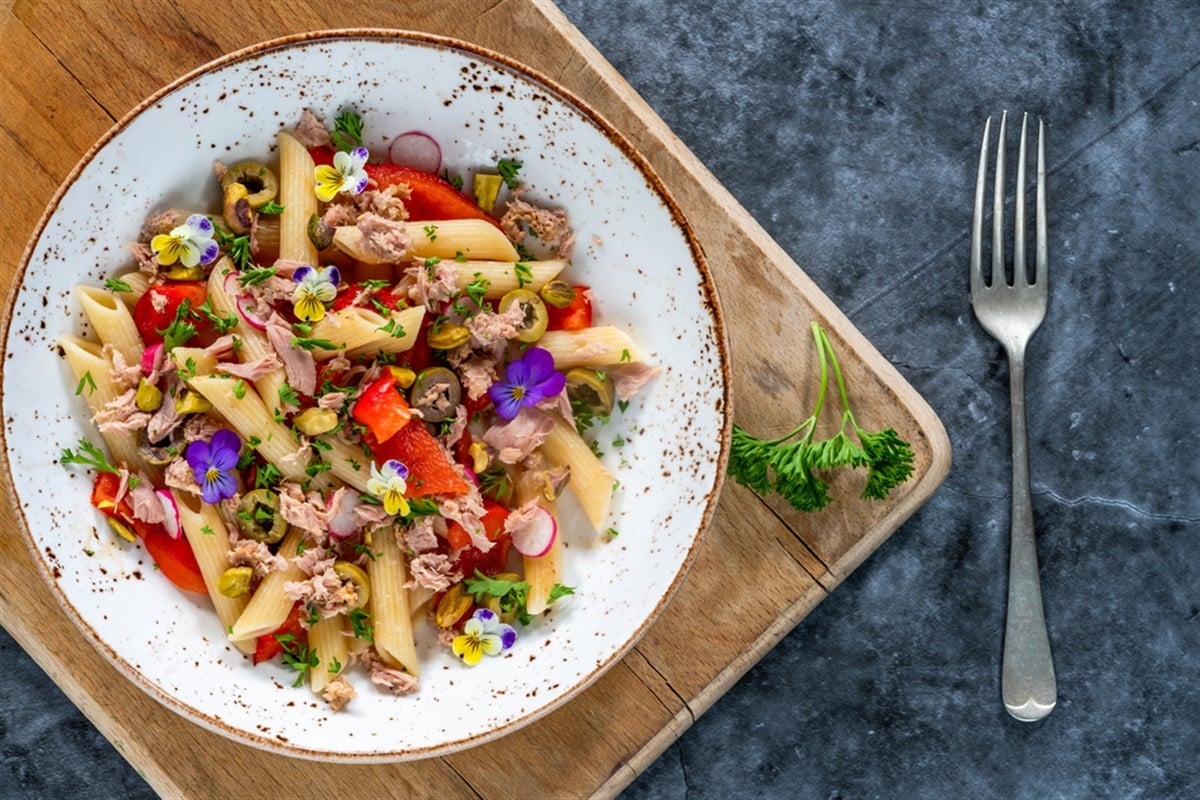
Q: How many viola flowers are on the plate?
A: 7